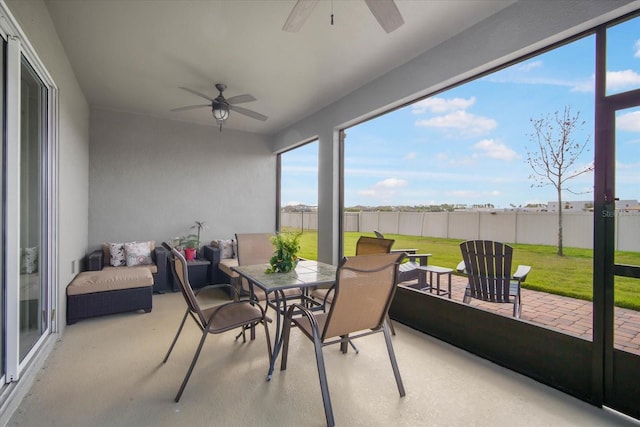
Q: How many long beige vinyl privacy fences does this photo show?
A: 1